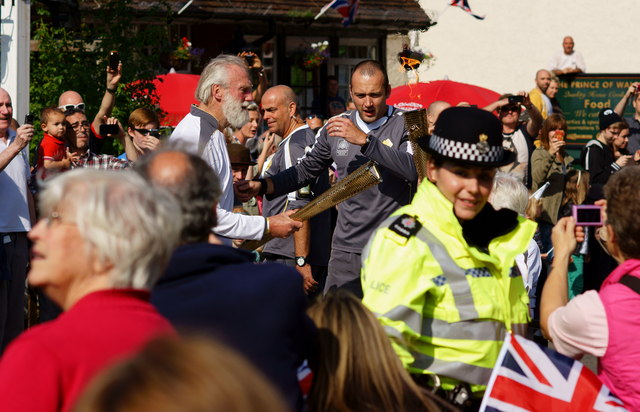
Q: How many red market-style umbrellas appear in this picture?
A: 2